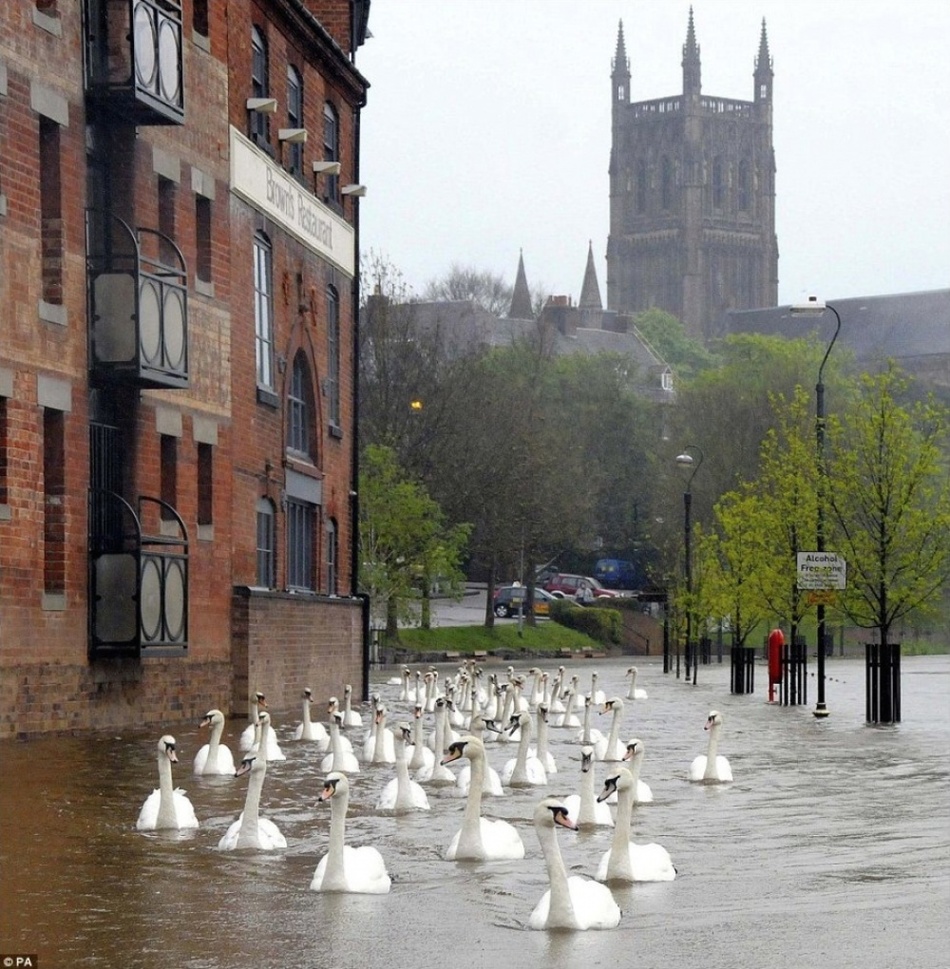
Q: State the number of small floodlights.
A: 4